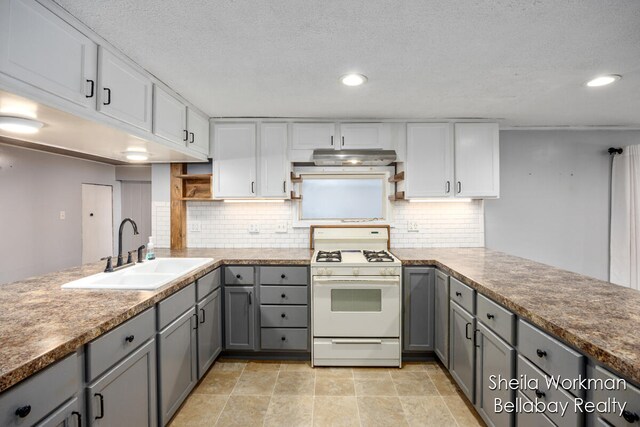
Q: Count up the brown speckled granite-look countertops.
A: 2